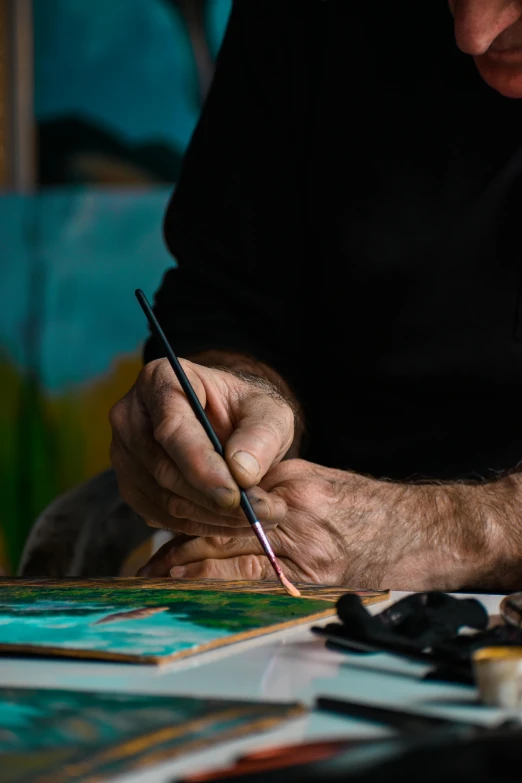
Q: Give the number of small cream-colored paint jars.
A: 1